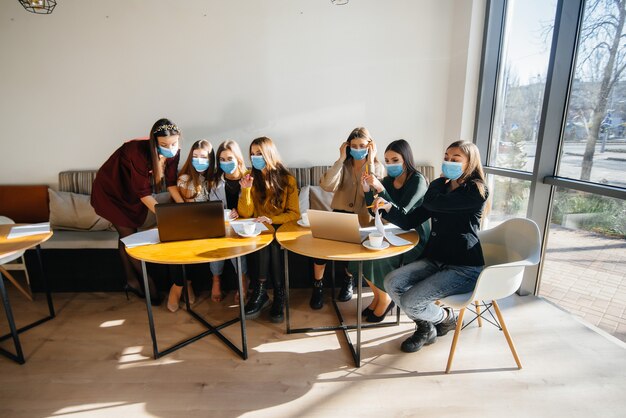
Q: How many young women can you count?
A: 7